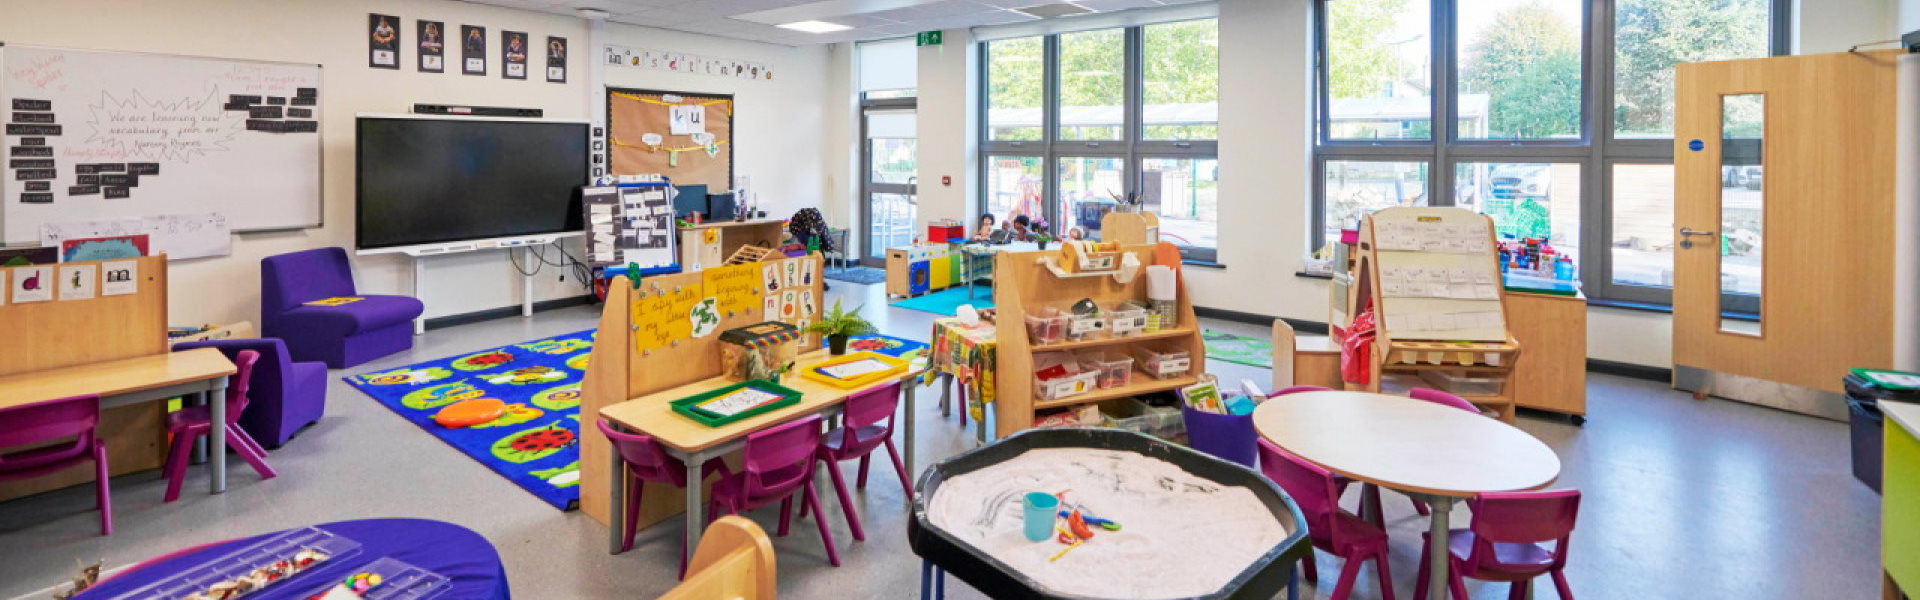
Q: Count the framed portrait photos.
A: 5